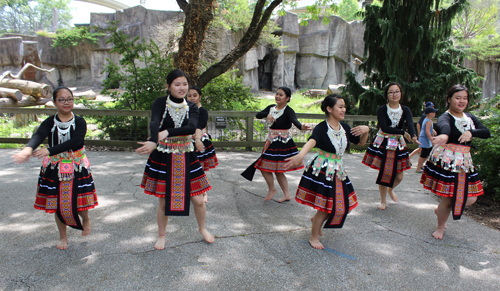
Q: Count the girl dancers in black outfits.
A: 7